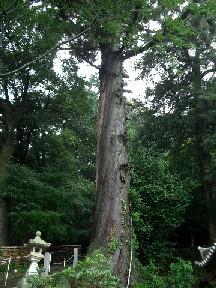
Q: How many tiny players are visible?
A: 0